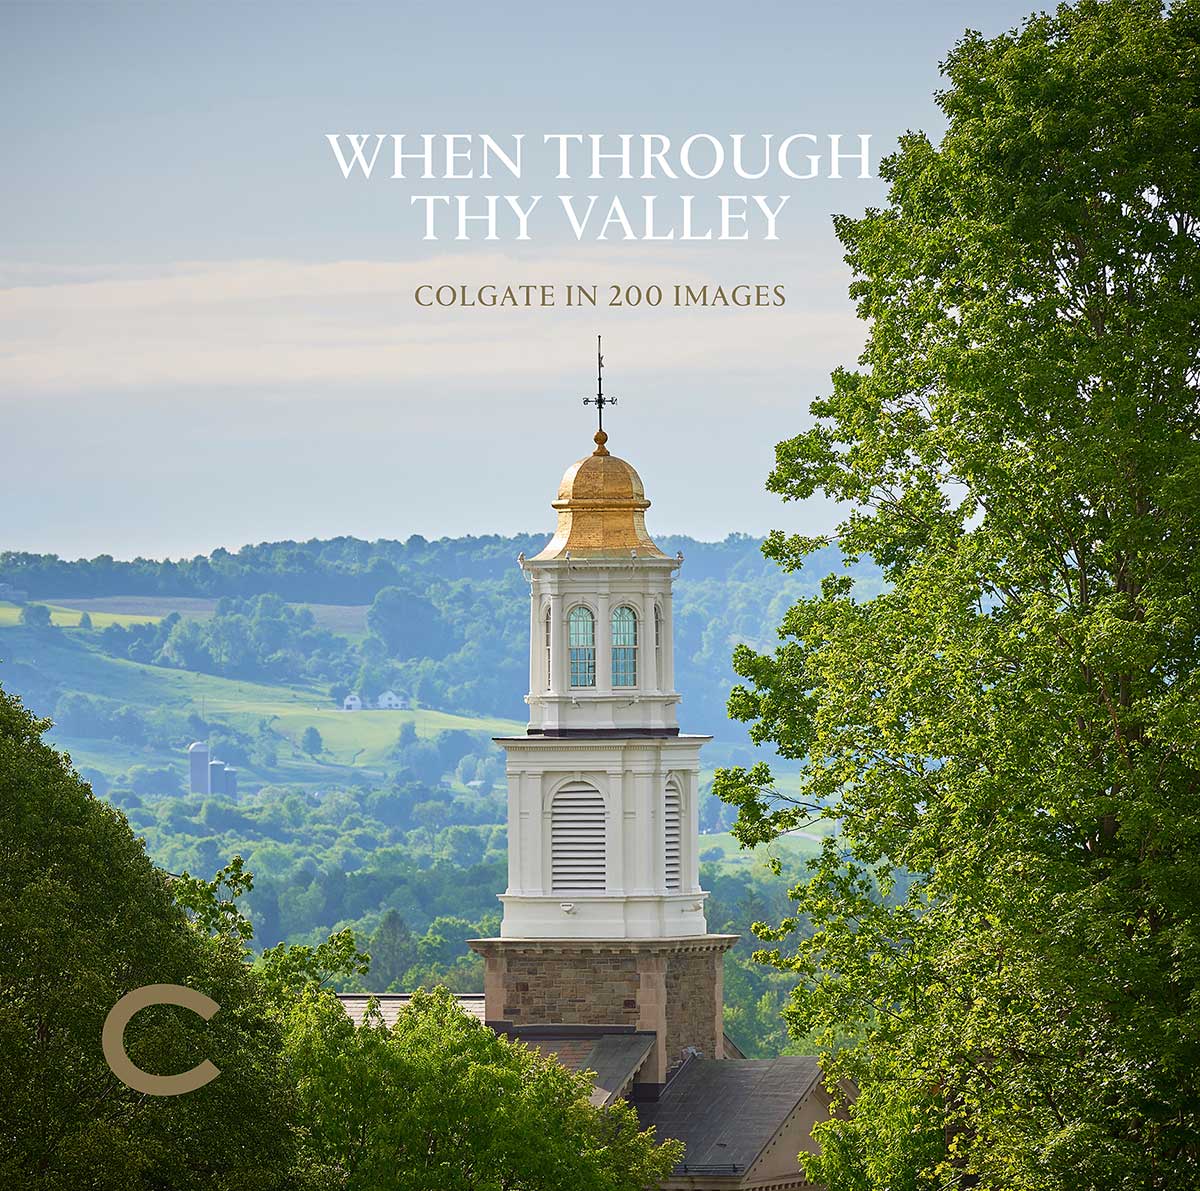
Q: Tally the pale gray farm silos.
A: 3